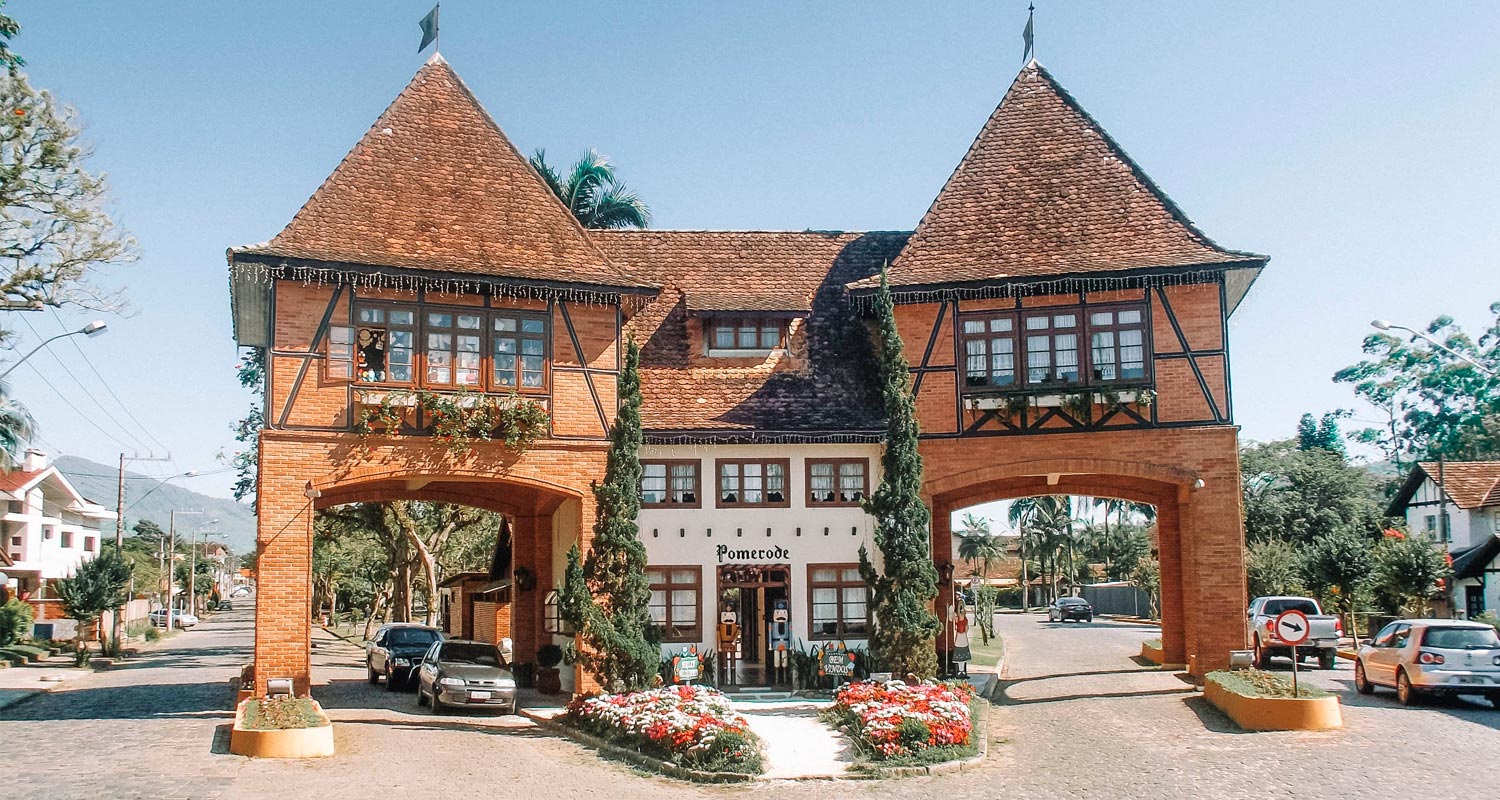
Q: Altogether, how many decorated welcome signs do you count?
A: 2